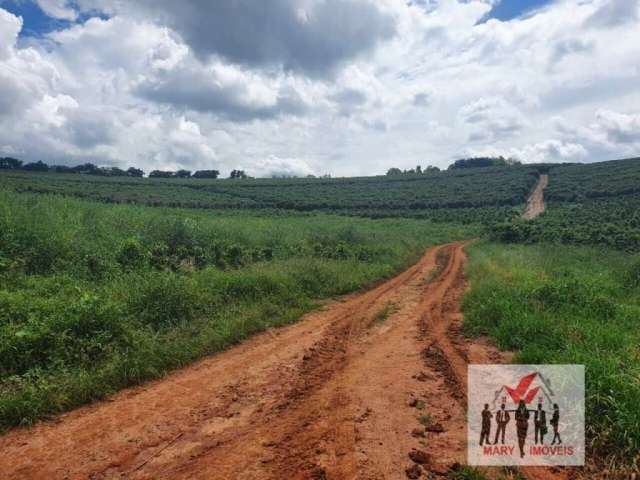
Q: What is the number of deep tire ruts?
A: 2